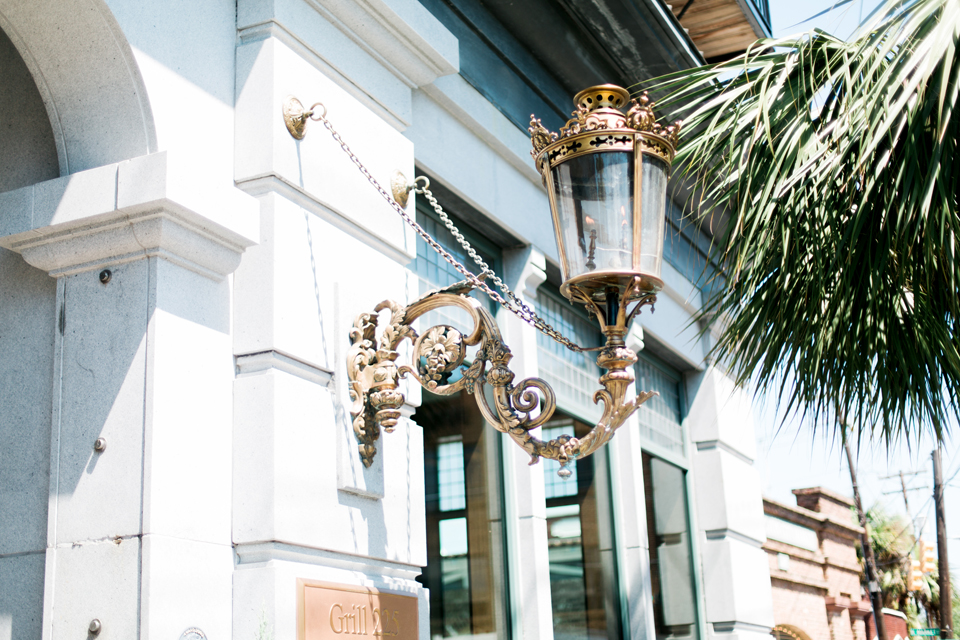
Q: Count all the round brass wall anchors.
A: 2